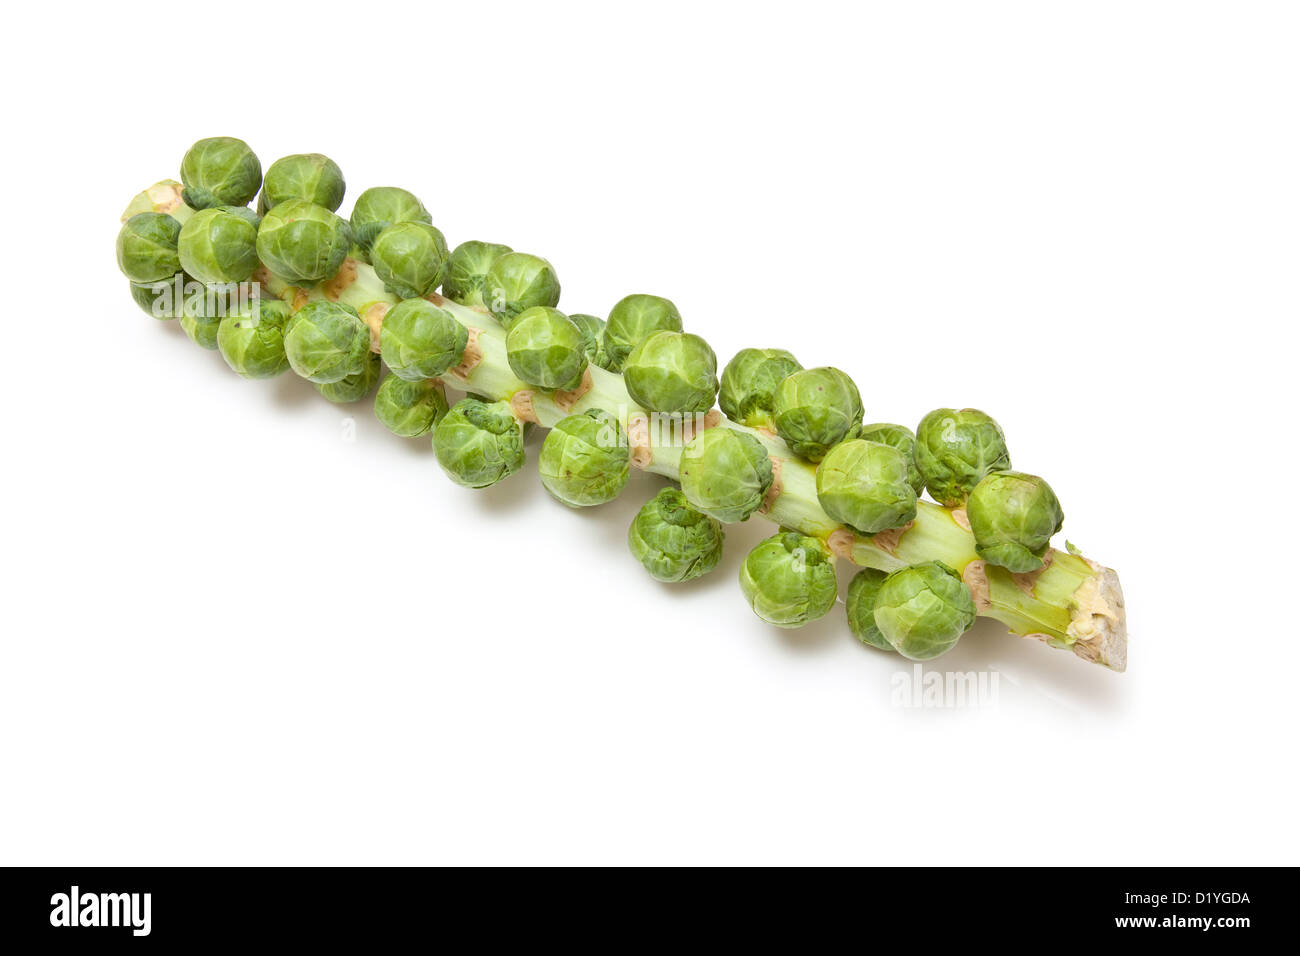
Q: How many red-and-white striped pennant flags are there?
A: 0